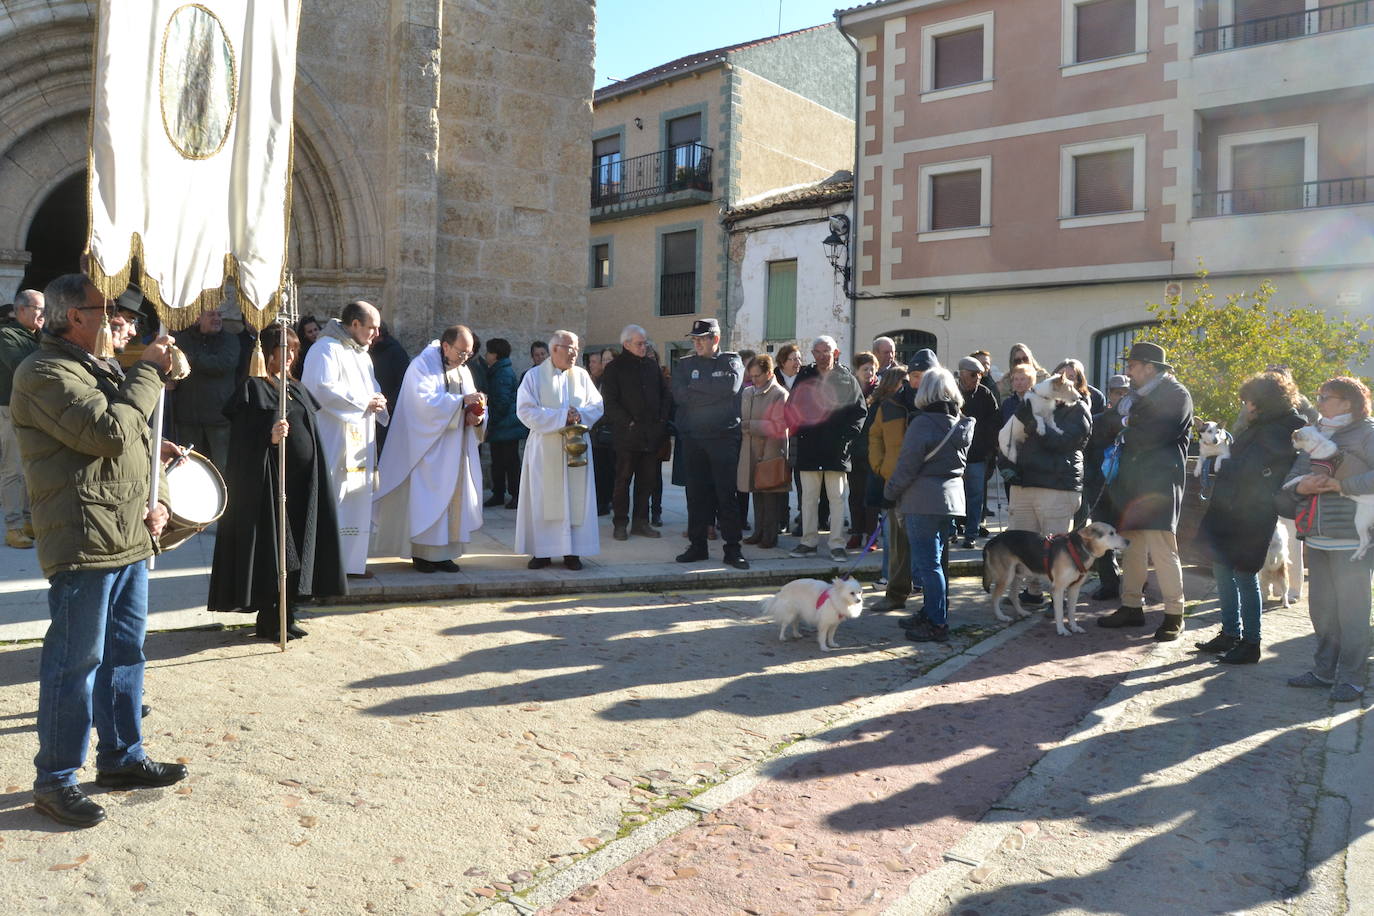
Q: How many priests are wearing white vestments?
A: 3